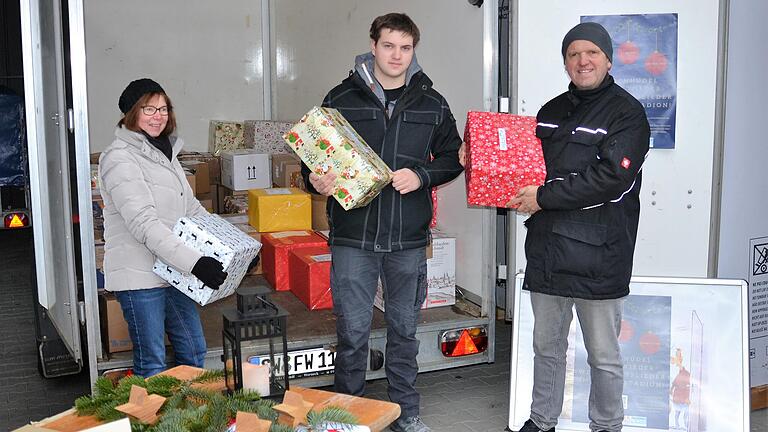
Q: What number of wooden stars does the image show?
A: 3